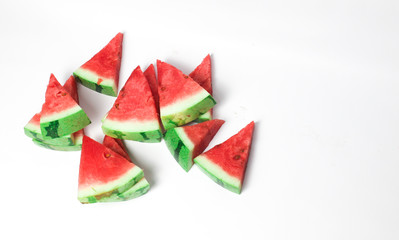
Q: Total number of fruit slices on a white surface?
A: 12